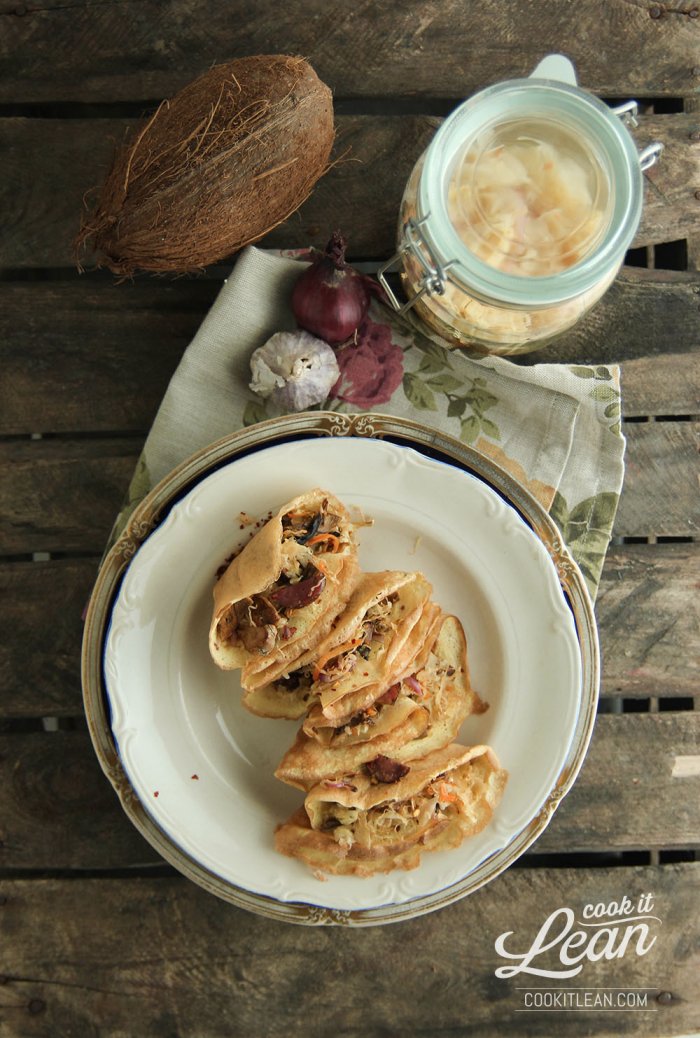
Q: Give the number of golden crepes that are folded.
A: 4